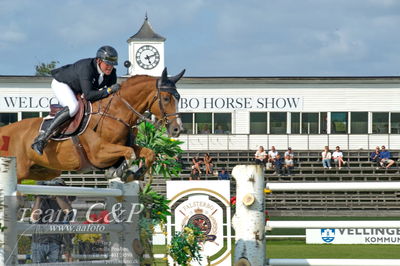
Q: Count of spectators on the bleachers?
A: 13